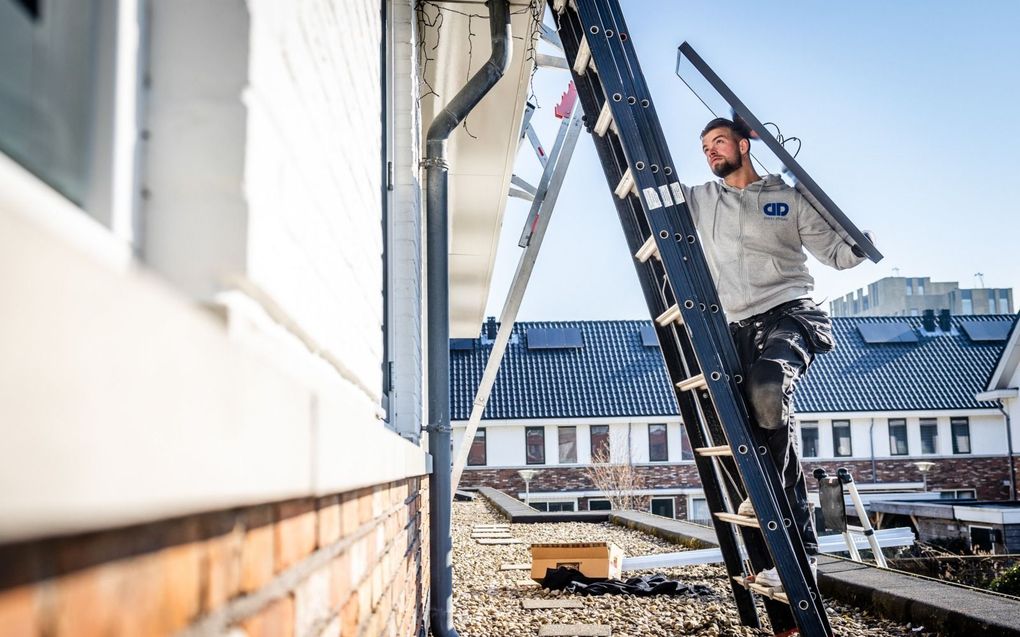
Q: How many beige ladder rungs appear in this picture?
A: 10